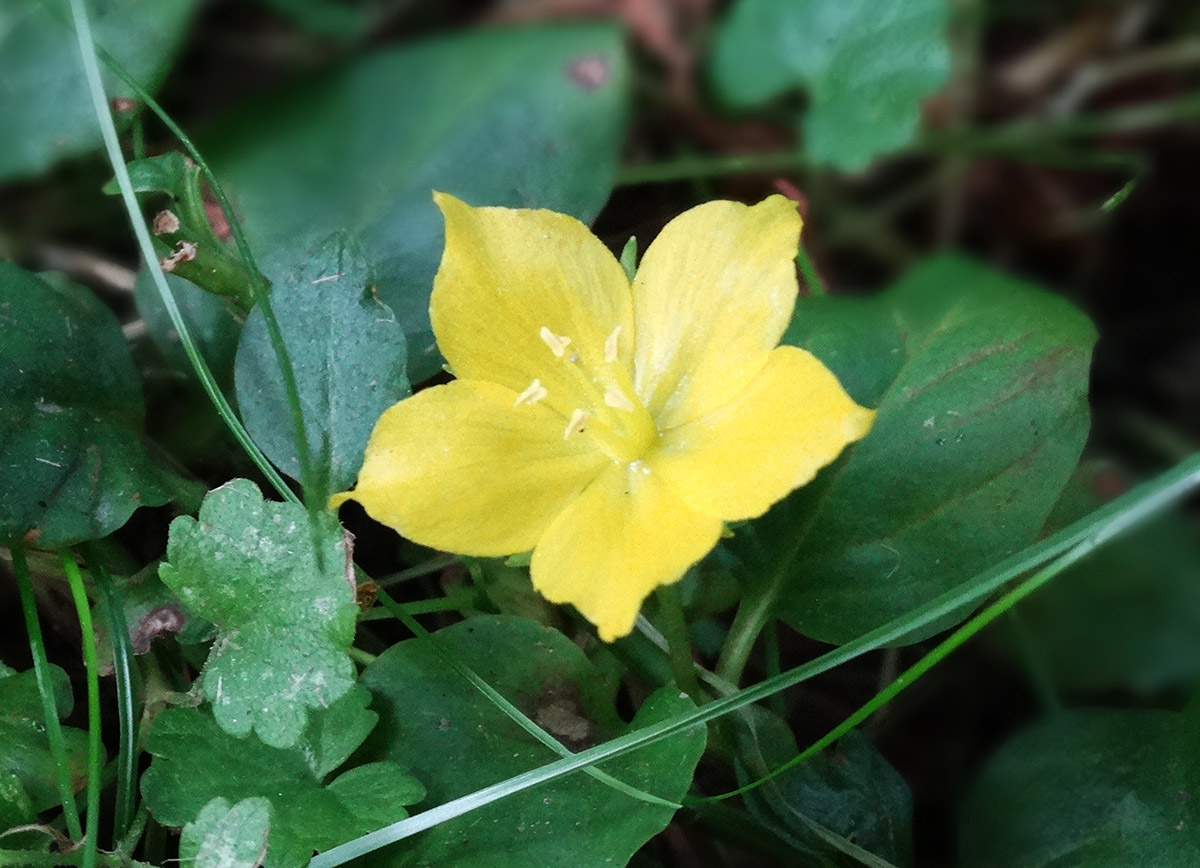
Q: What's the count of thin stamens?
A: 5